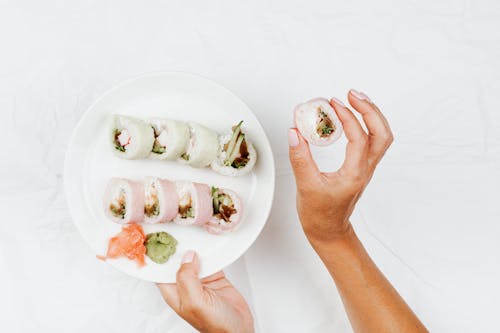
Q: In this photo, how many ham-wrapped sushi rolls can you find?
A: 5